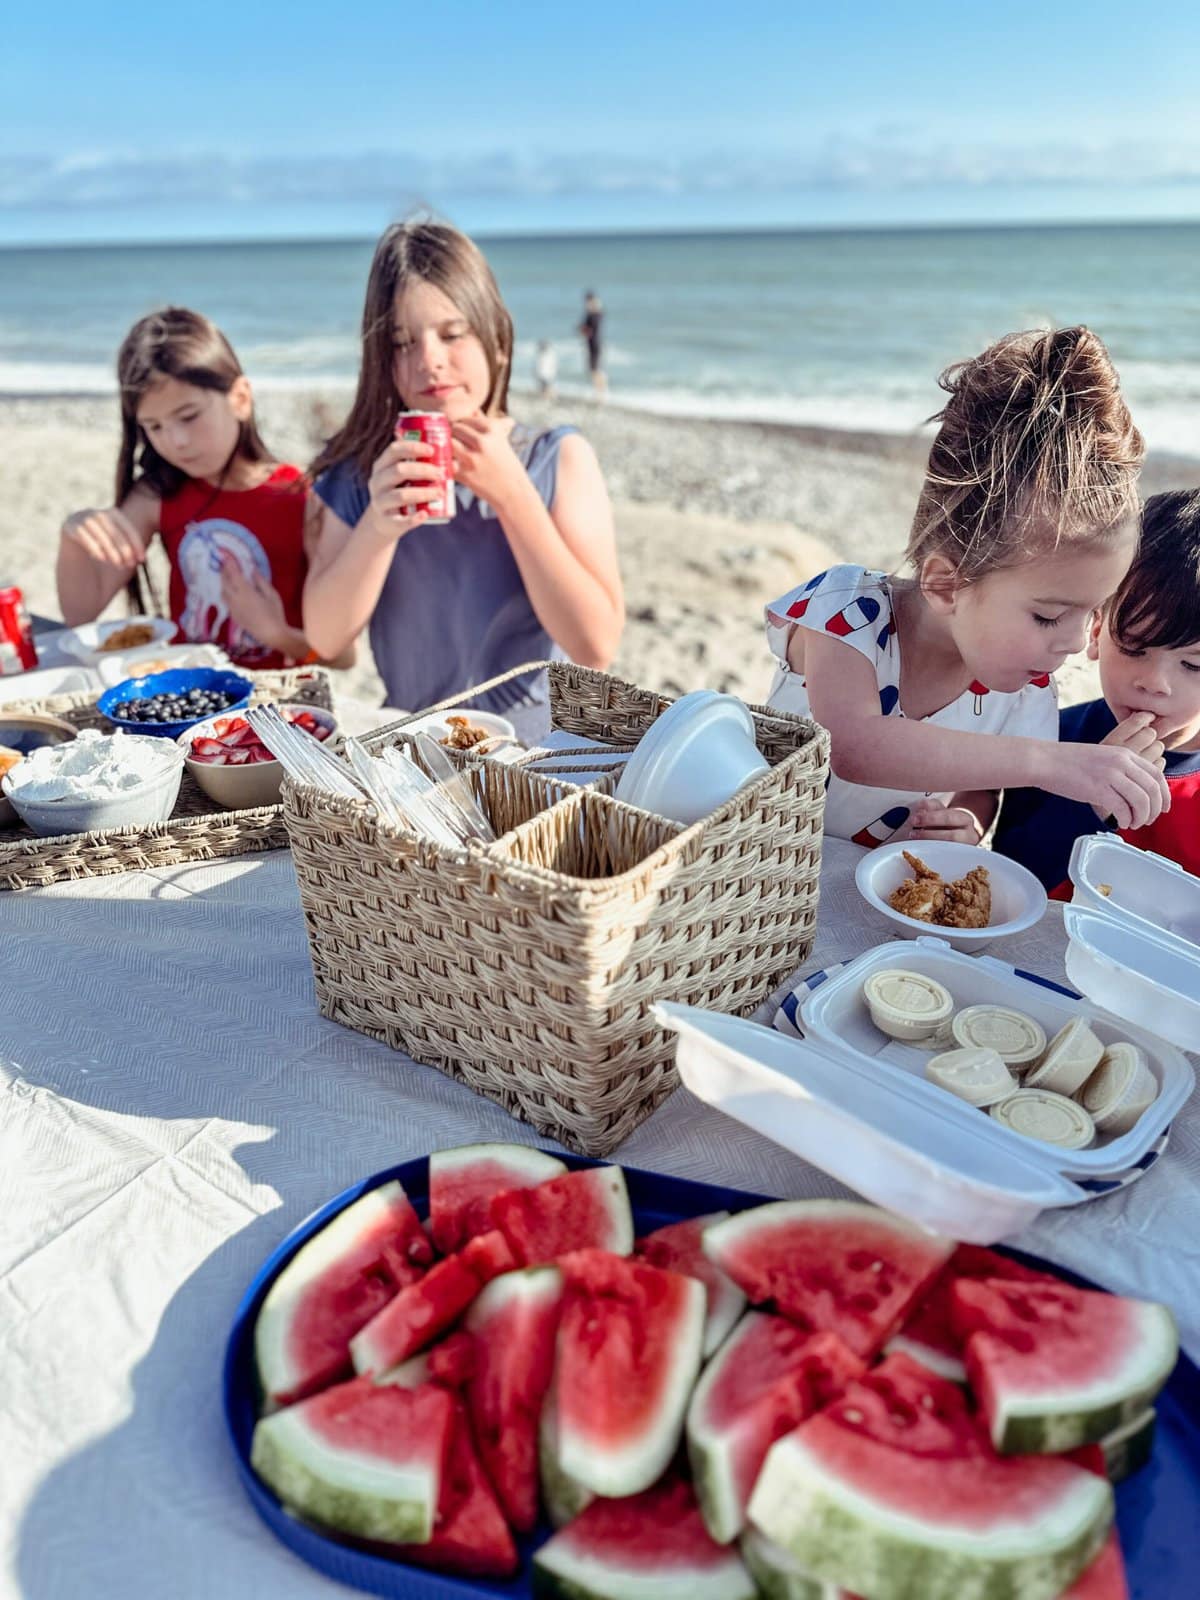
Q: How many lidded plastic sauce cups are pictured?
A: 6